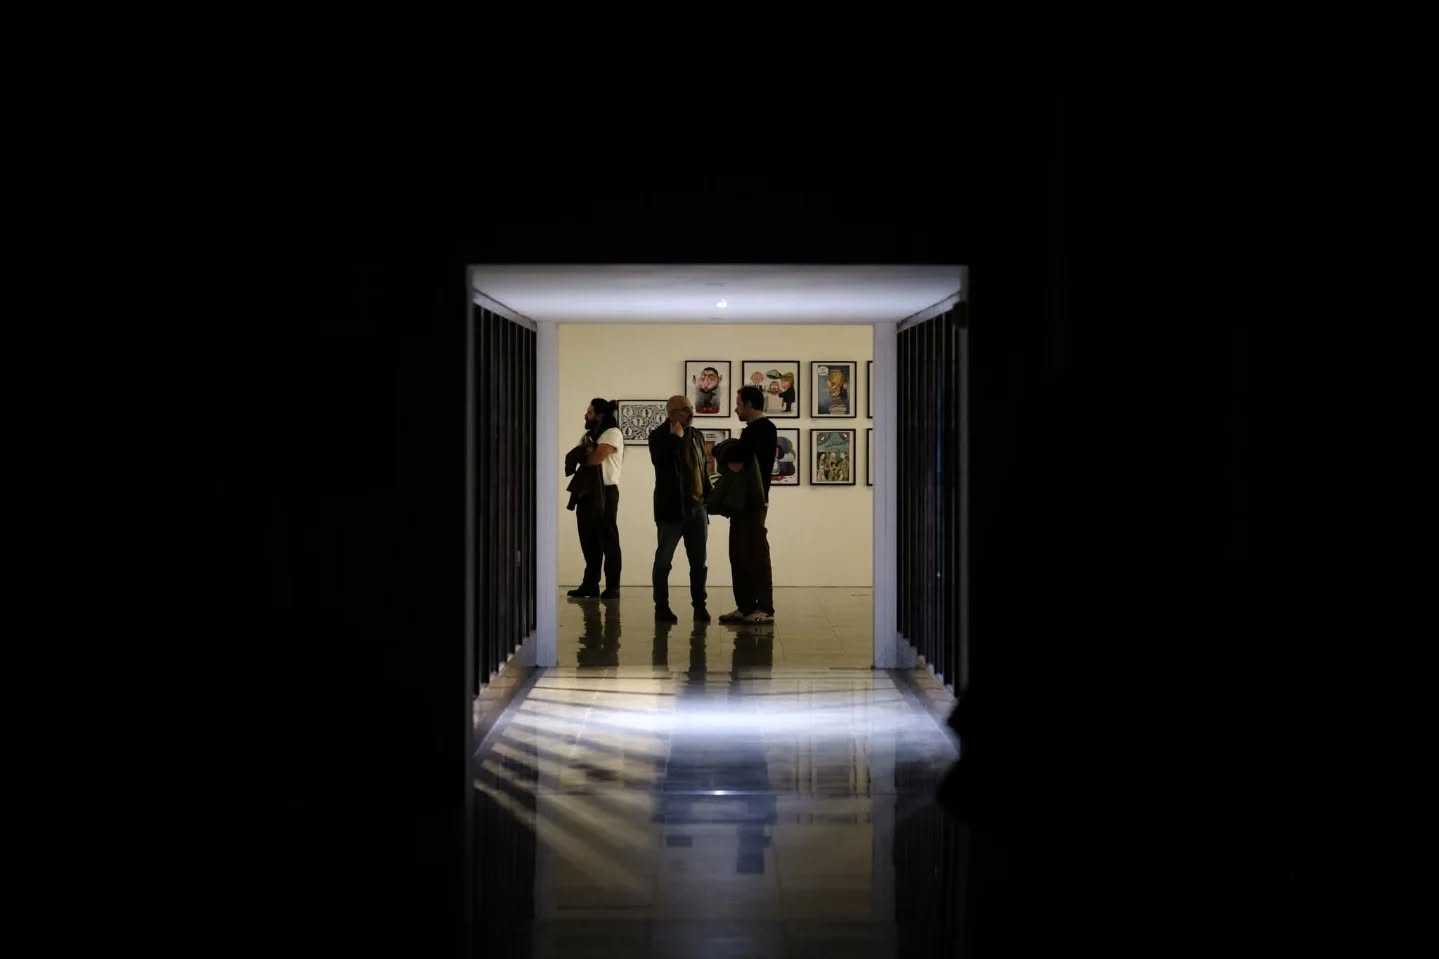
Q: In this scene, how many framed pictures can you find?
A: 9